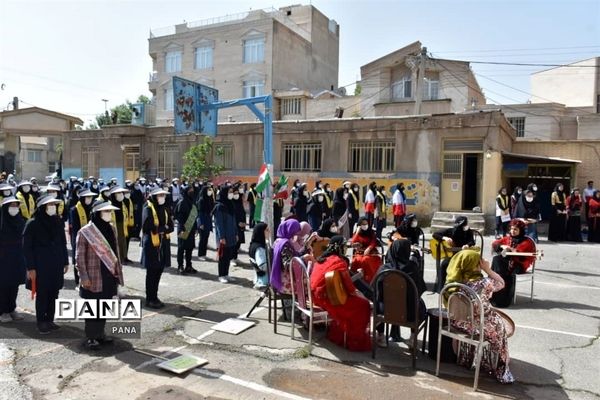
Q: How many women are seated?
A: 11